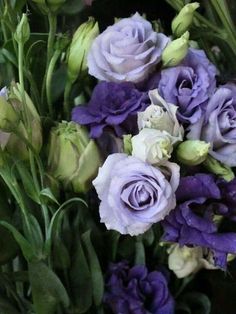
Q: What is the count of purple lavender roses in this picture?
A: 4